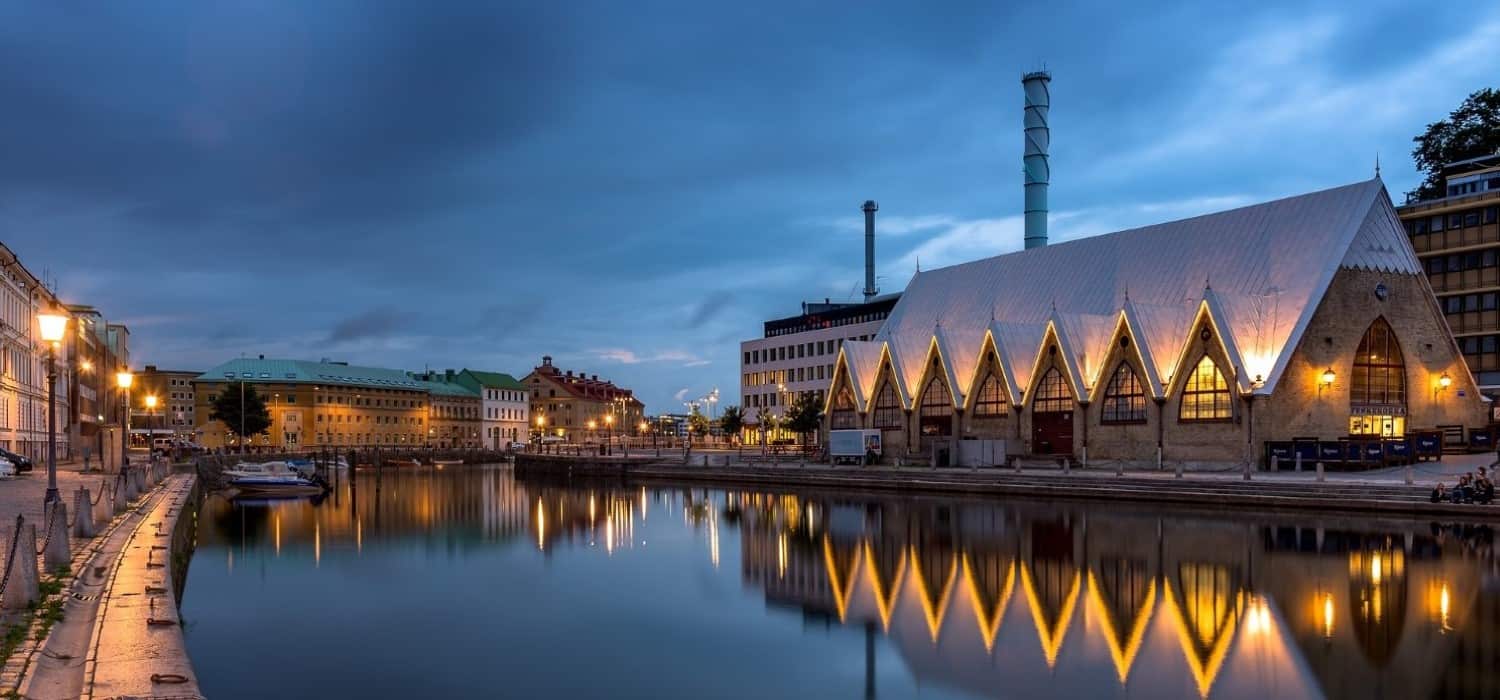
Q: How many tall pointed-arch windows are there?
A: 8